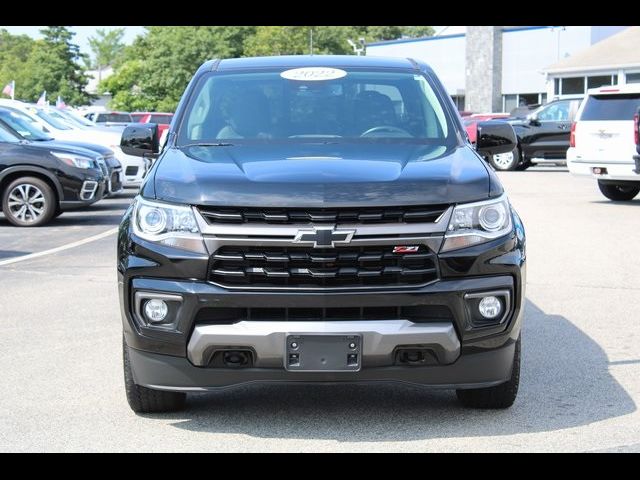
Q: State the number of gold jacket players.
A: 0